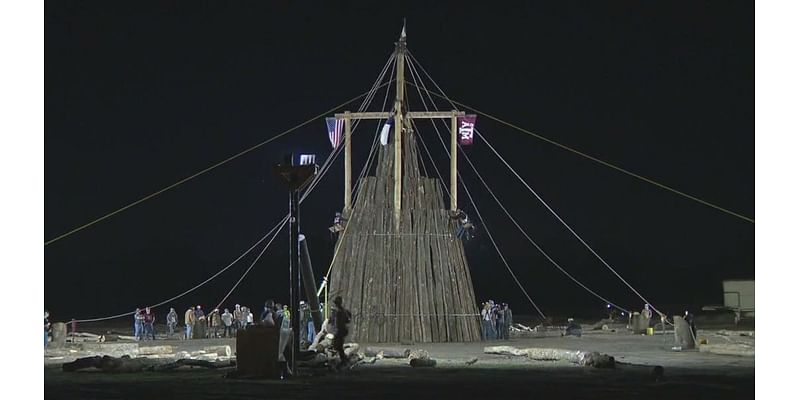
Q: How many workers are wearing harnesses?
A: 2